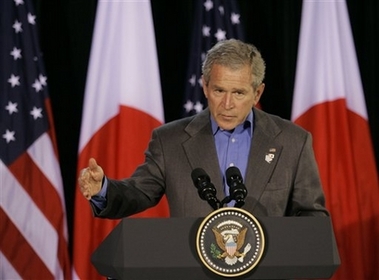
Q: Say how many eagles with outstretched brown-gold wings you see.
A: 1